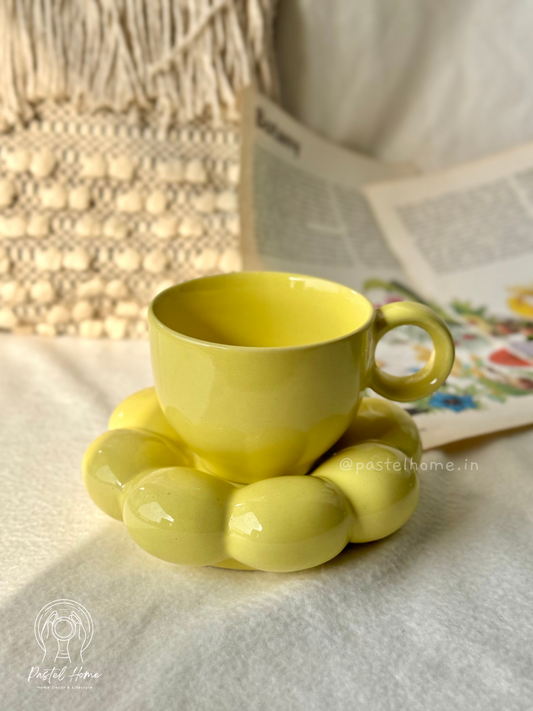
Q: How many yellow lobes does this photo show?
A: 6